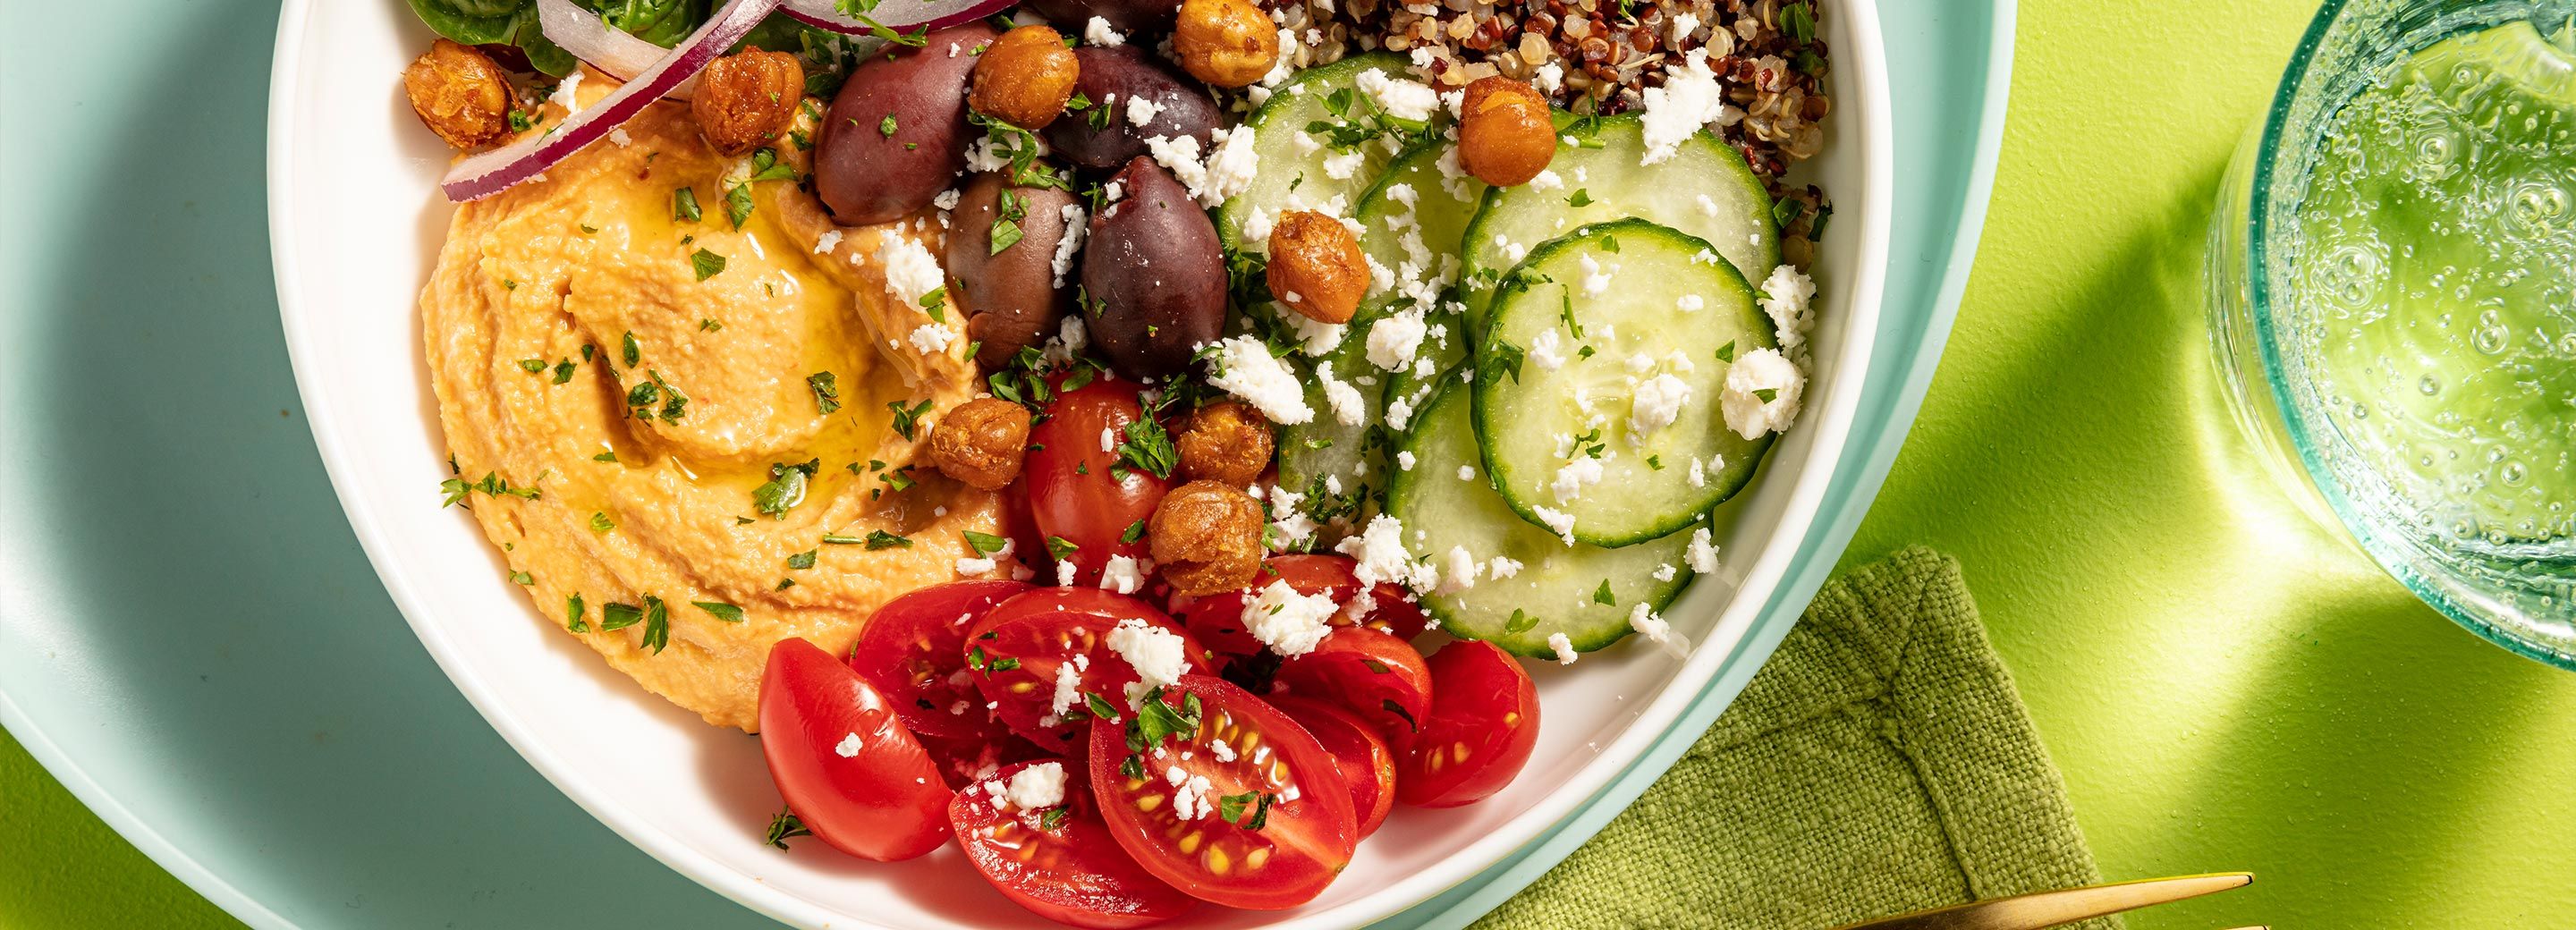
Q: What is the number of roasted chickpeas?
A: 9